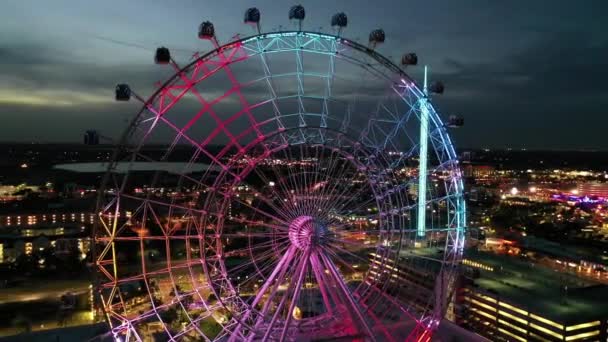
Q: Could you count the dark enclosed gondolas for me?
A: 11